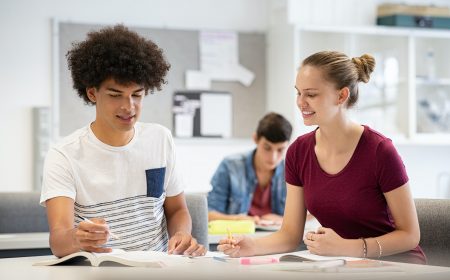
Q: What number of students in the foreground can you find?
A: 2